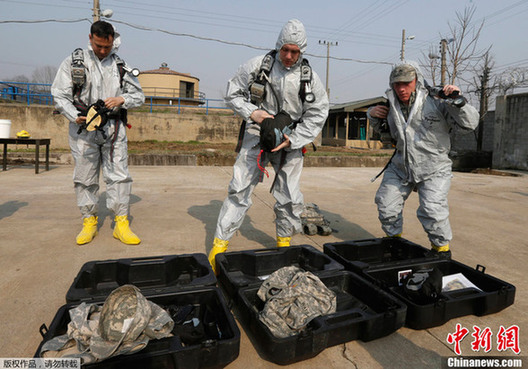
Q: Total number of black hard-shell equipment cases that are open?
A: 3